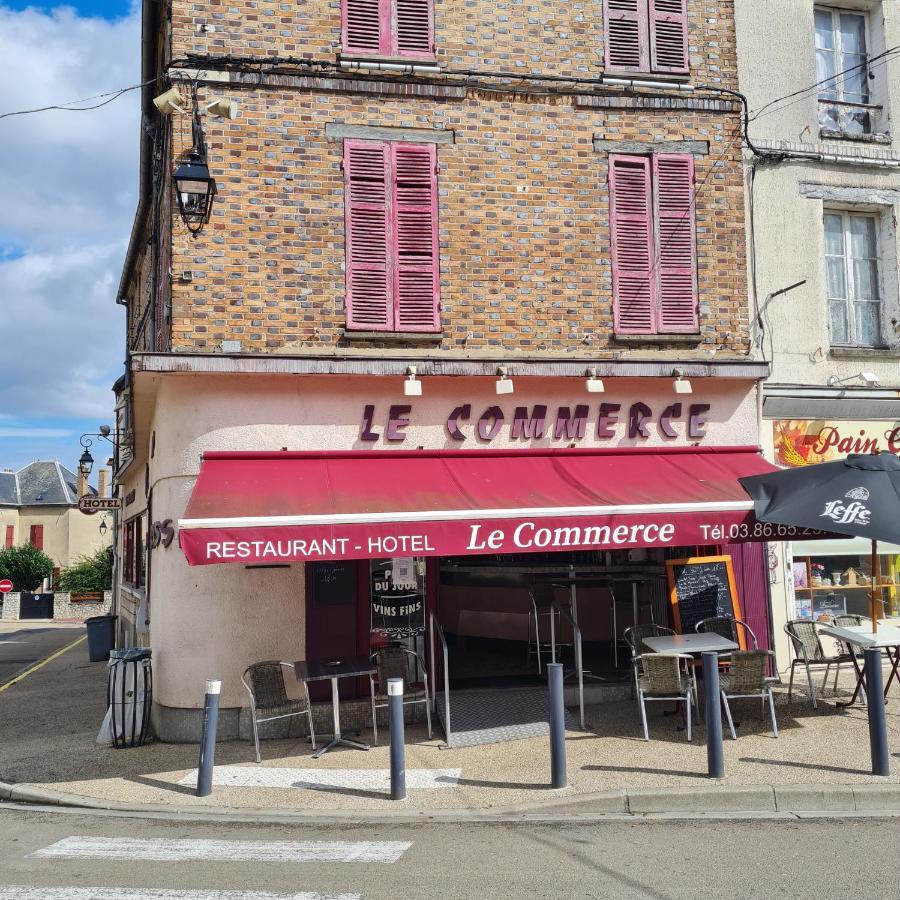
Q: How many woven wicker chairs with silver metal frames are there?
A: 8